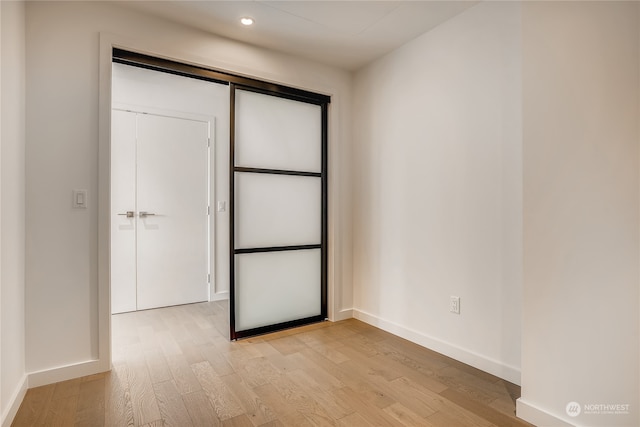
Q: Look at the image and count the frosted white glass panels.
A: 3